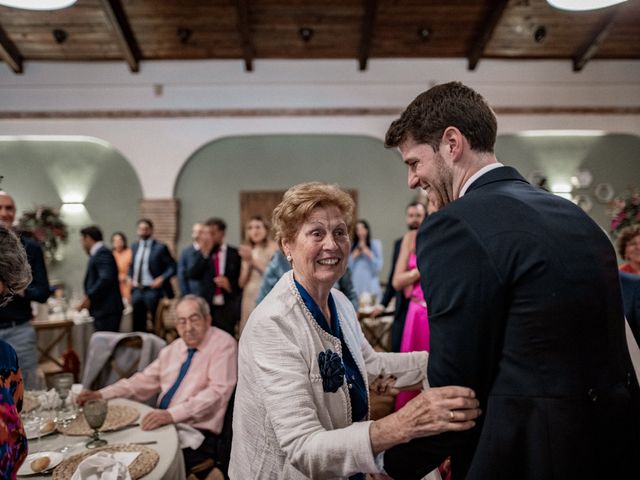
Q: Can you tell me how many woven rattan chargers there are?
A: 3